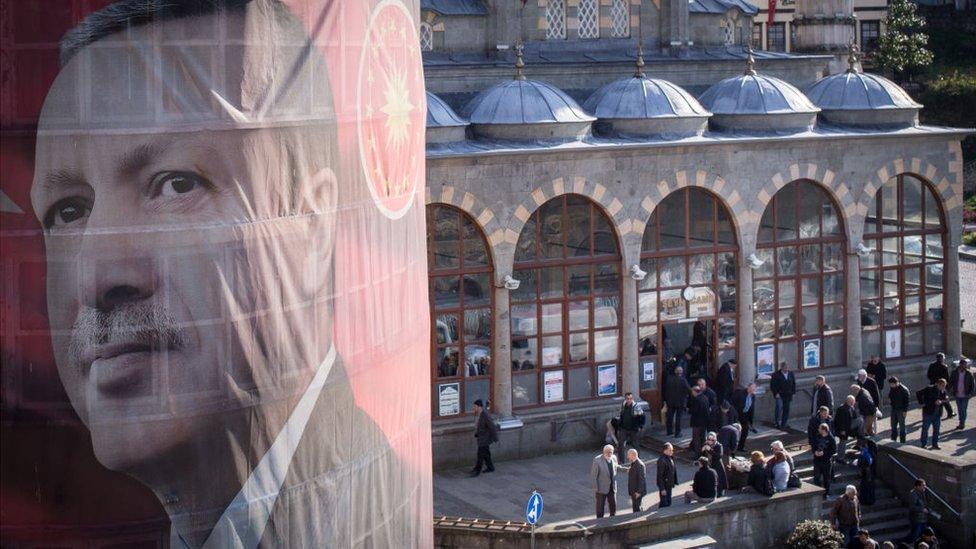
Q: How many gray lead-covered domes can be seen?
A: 5